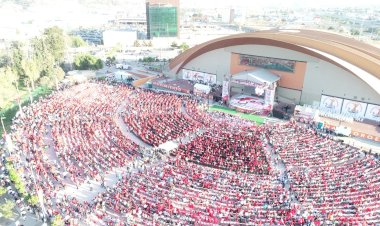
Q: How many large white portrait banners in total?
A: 3